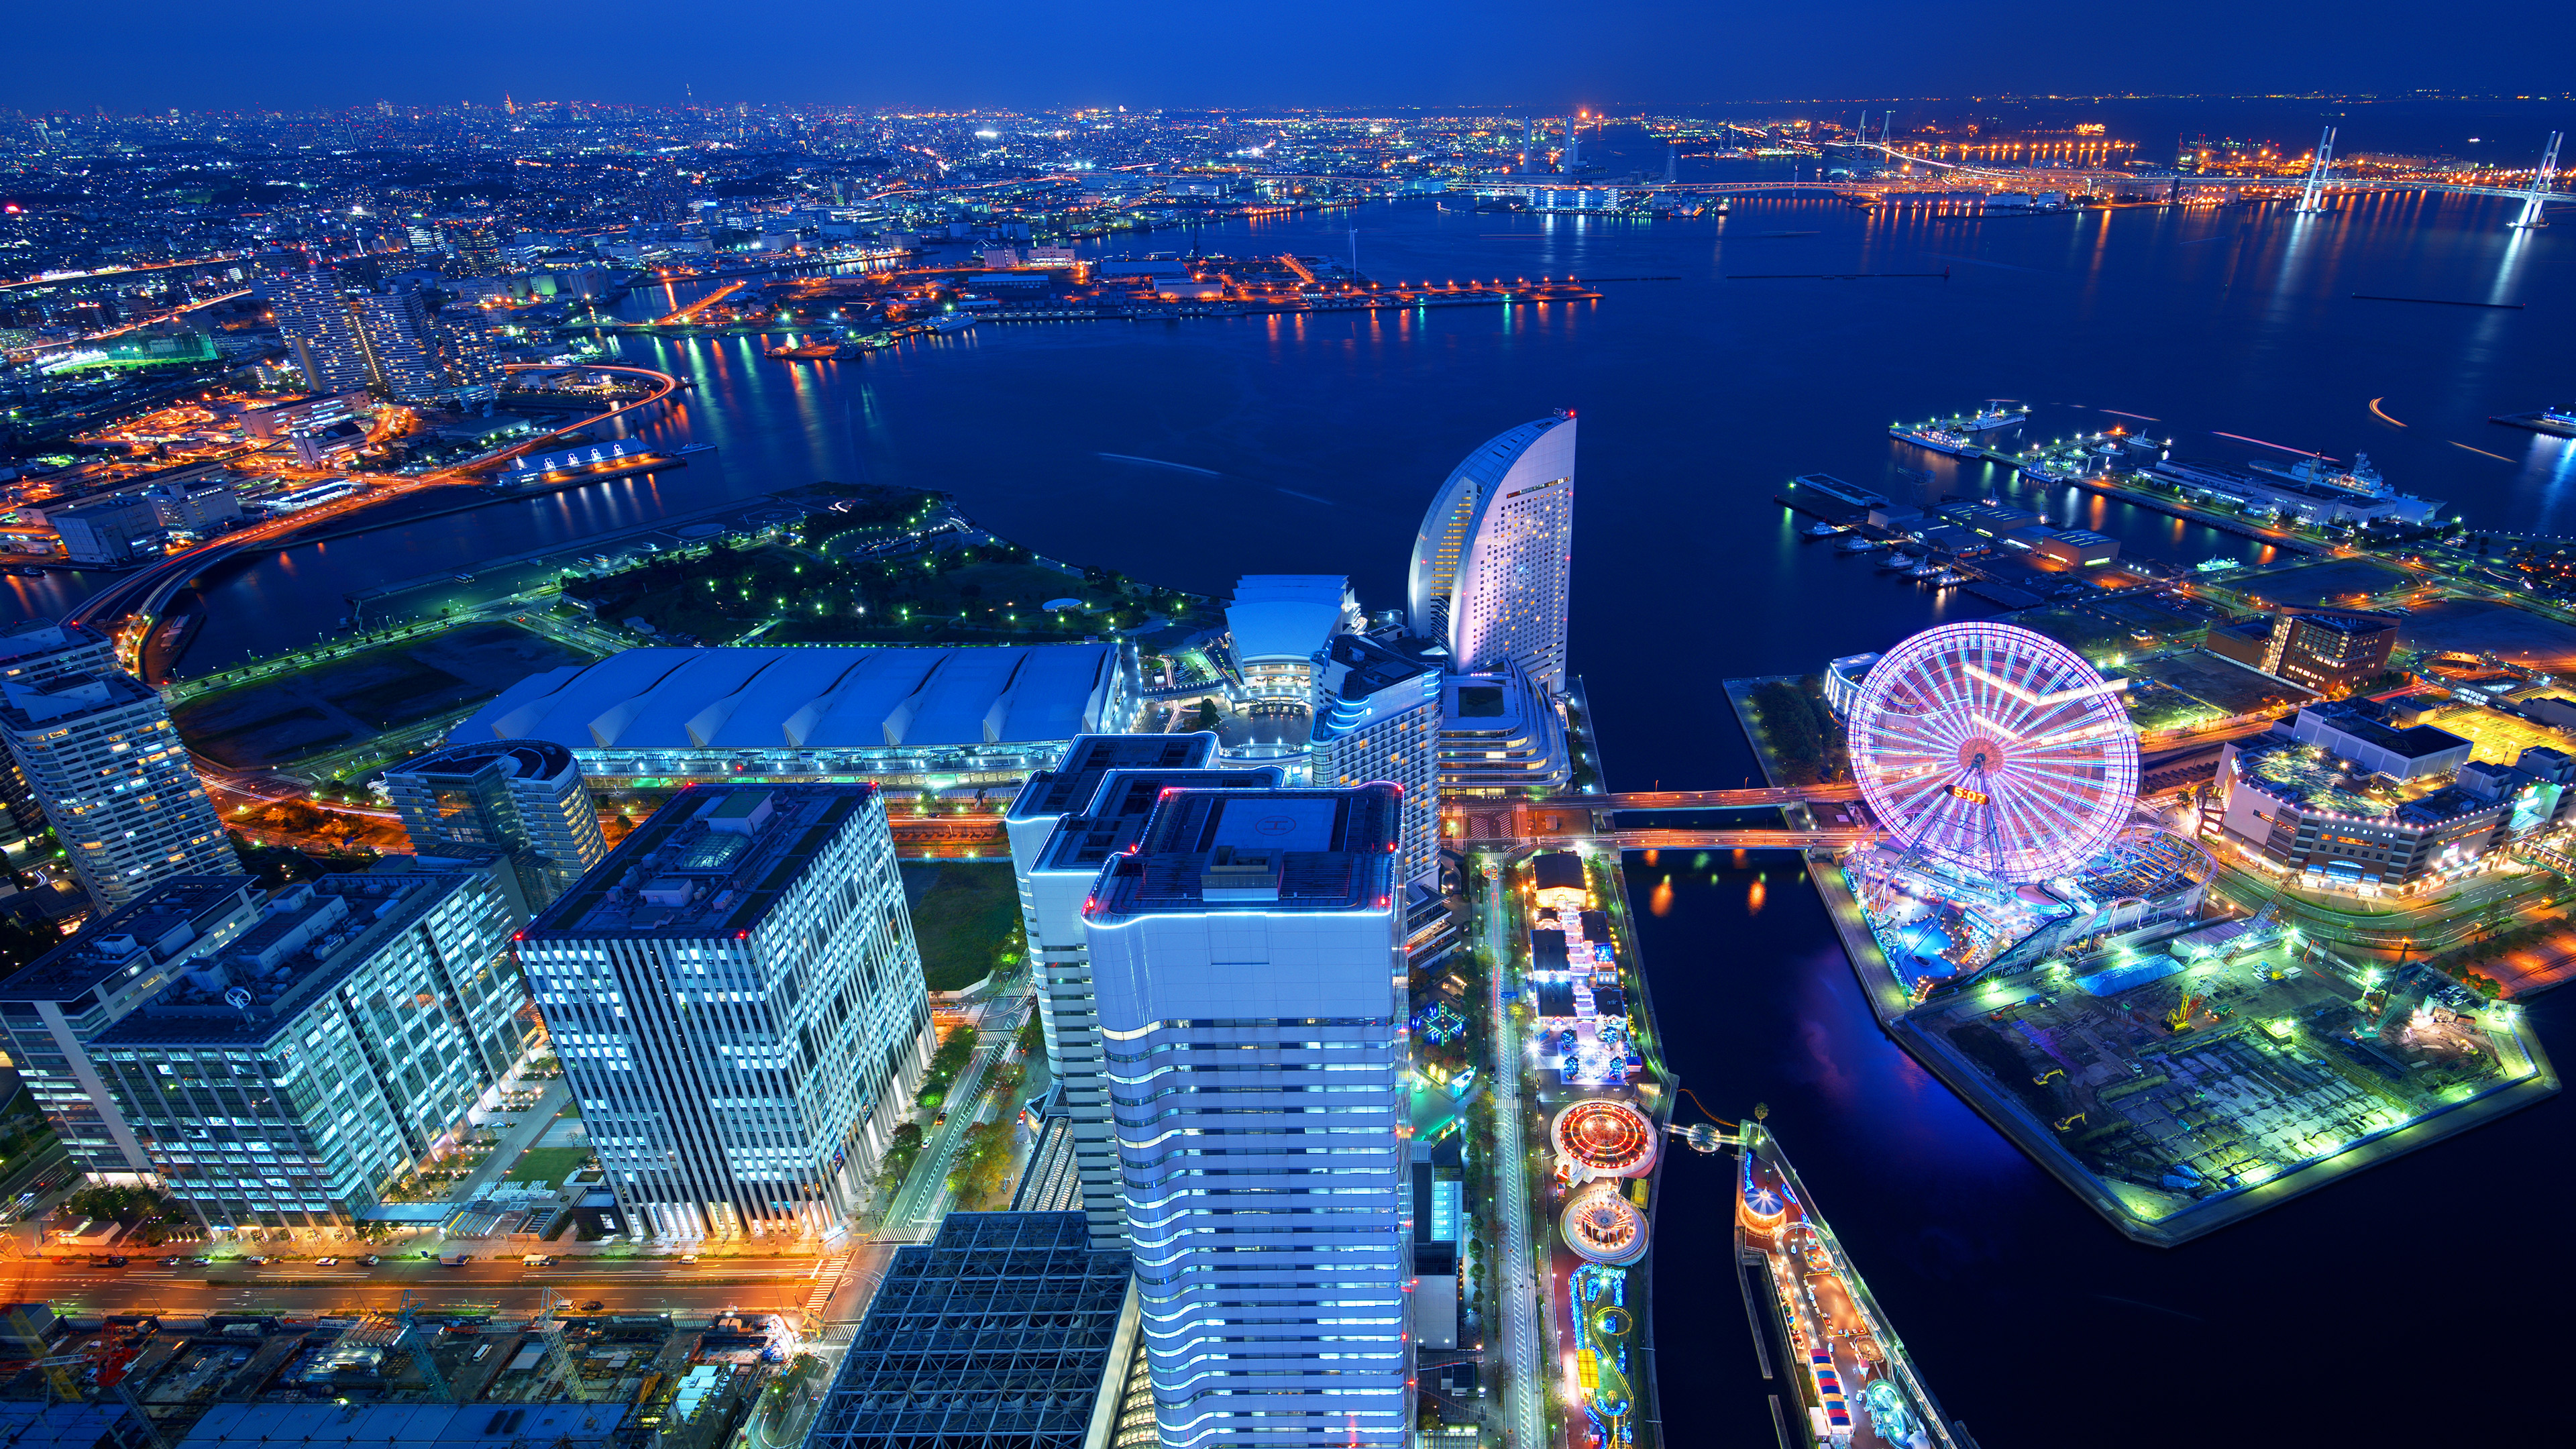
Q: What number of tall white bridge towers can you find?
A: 2